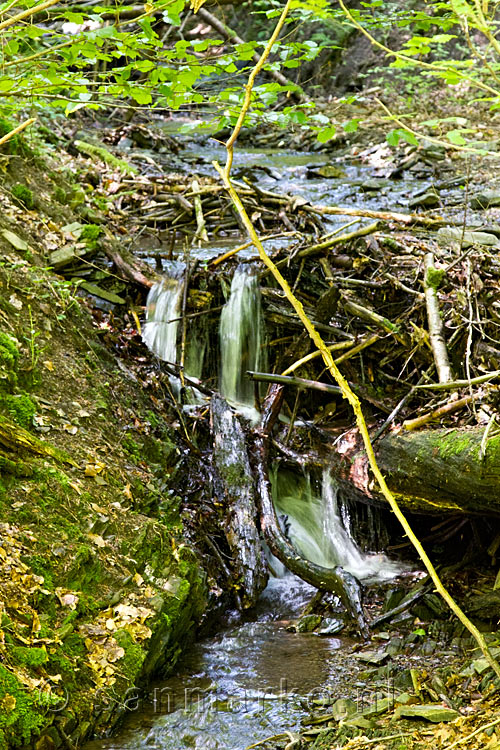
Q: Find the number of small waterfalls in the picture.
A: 3